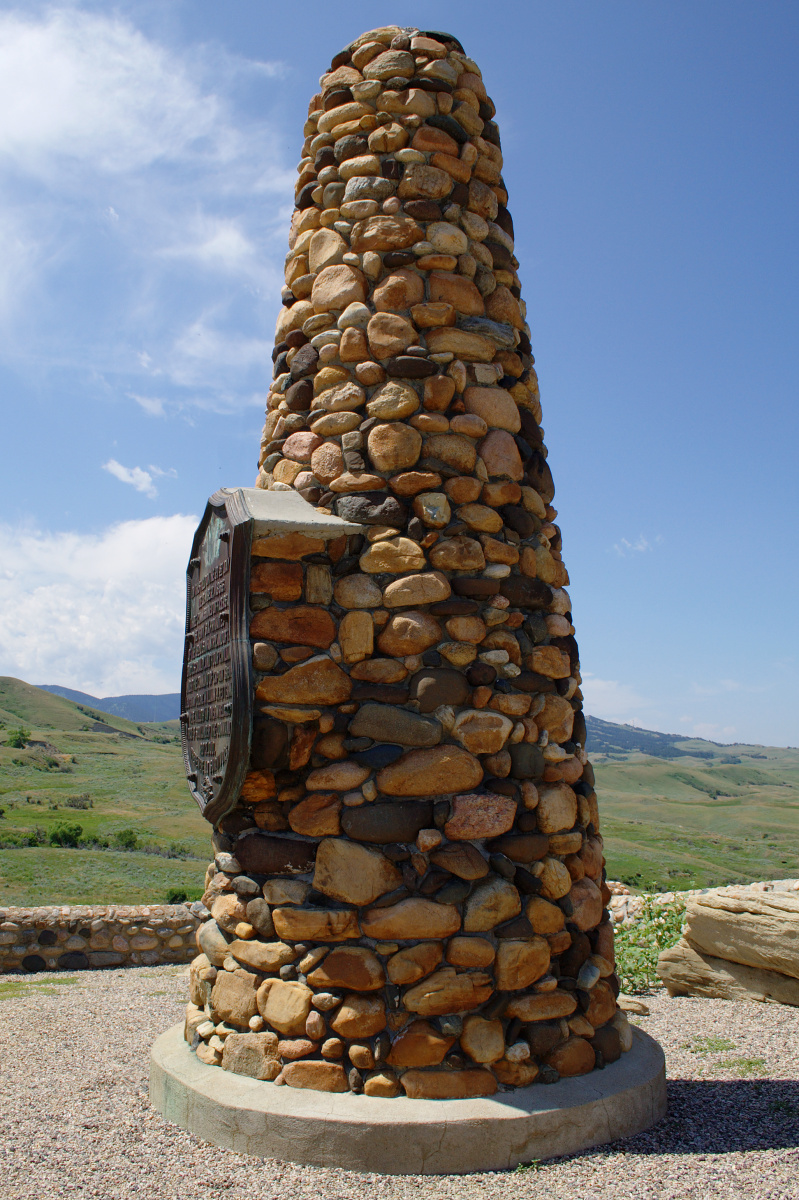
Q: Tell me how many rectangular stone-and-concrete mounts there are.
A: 1